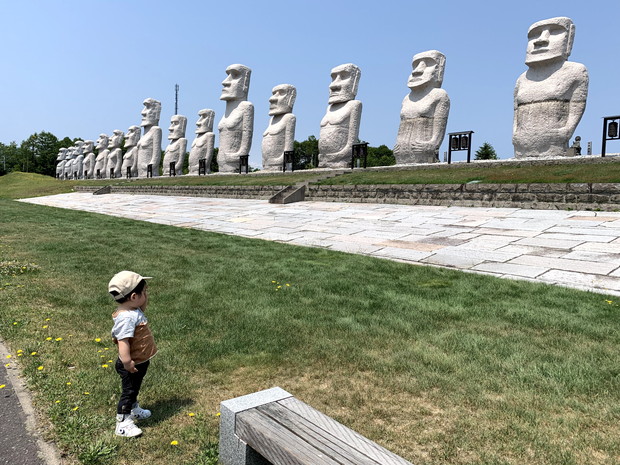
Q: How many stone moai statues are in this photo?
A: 15